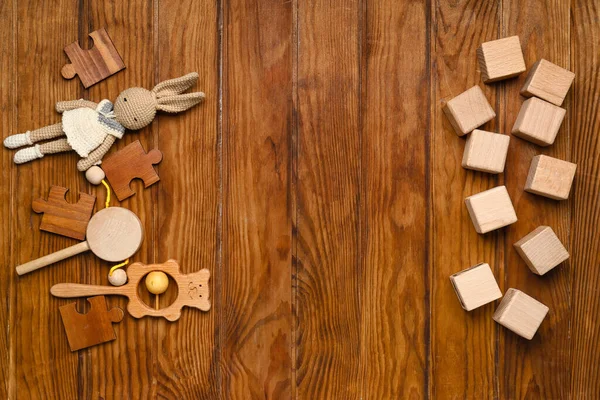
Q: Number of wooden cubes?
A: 10